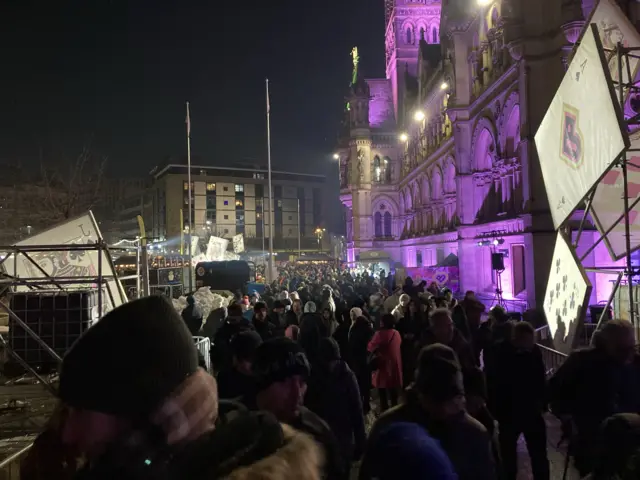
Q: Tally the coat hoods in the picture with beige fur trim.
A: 1